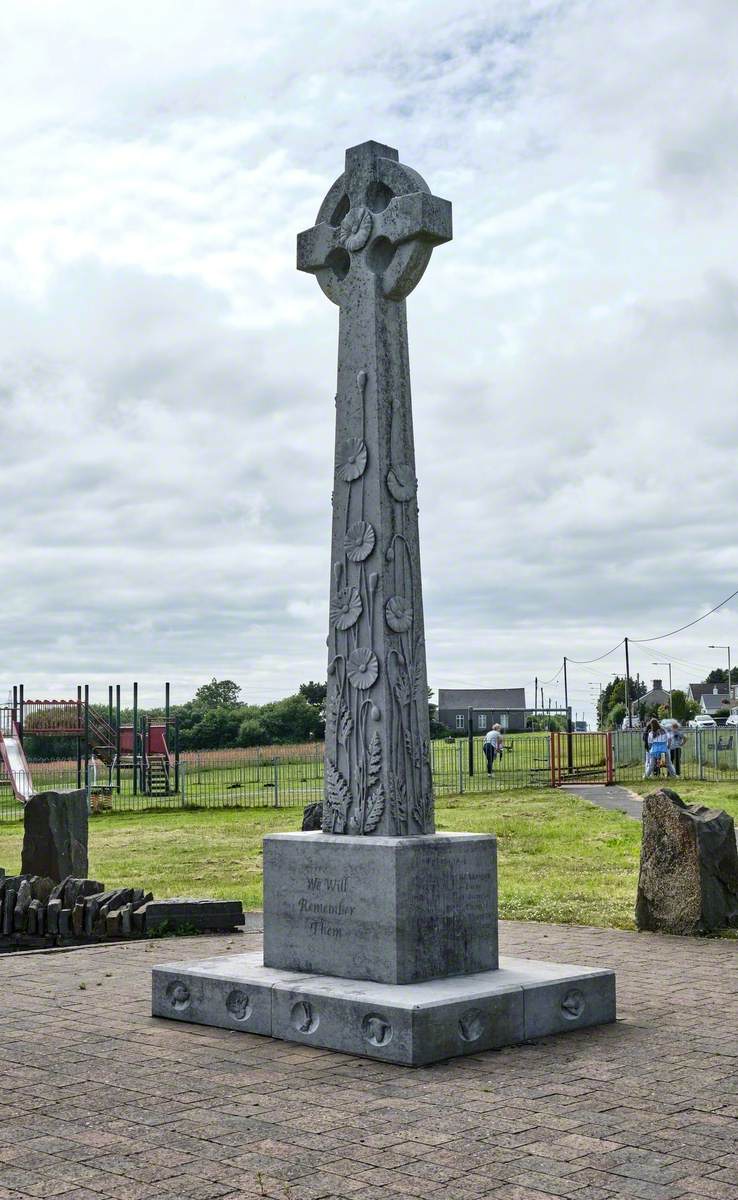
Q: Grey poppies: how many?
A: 7